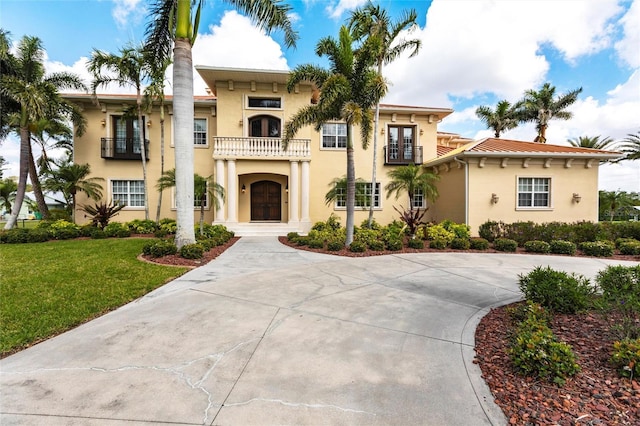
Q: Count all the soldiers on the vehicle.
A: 0